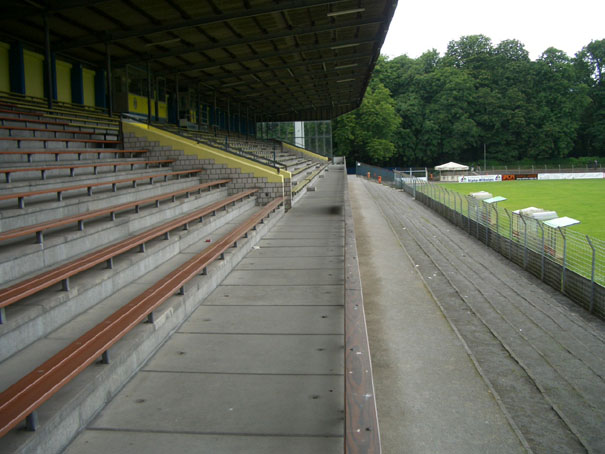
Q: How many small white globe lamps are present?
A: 0